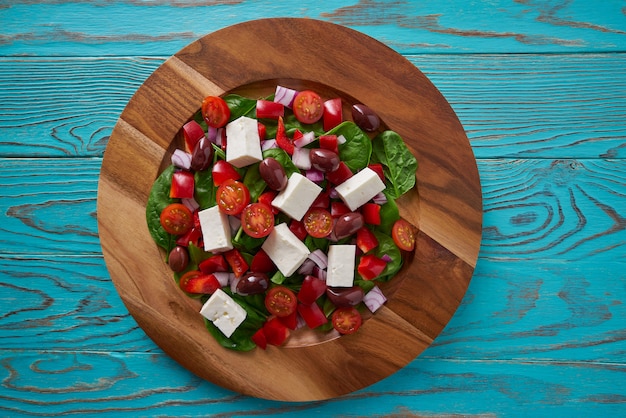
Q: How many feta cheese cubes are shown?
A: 7